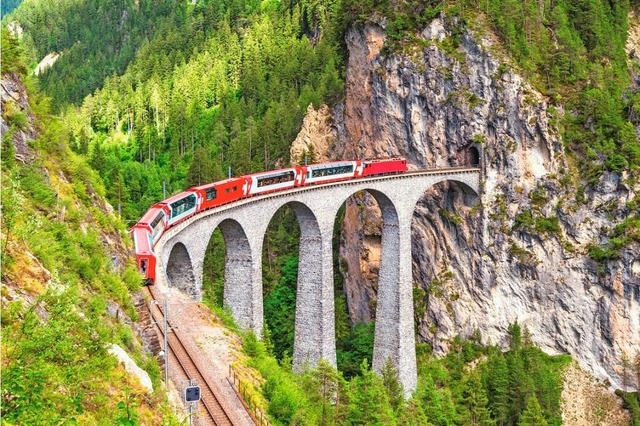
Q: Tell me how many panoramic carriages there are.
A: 5